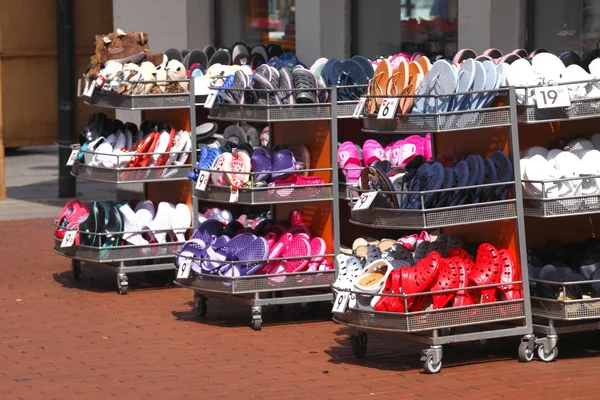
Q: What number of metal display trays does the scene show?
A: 12